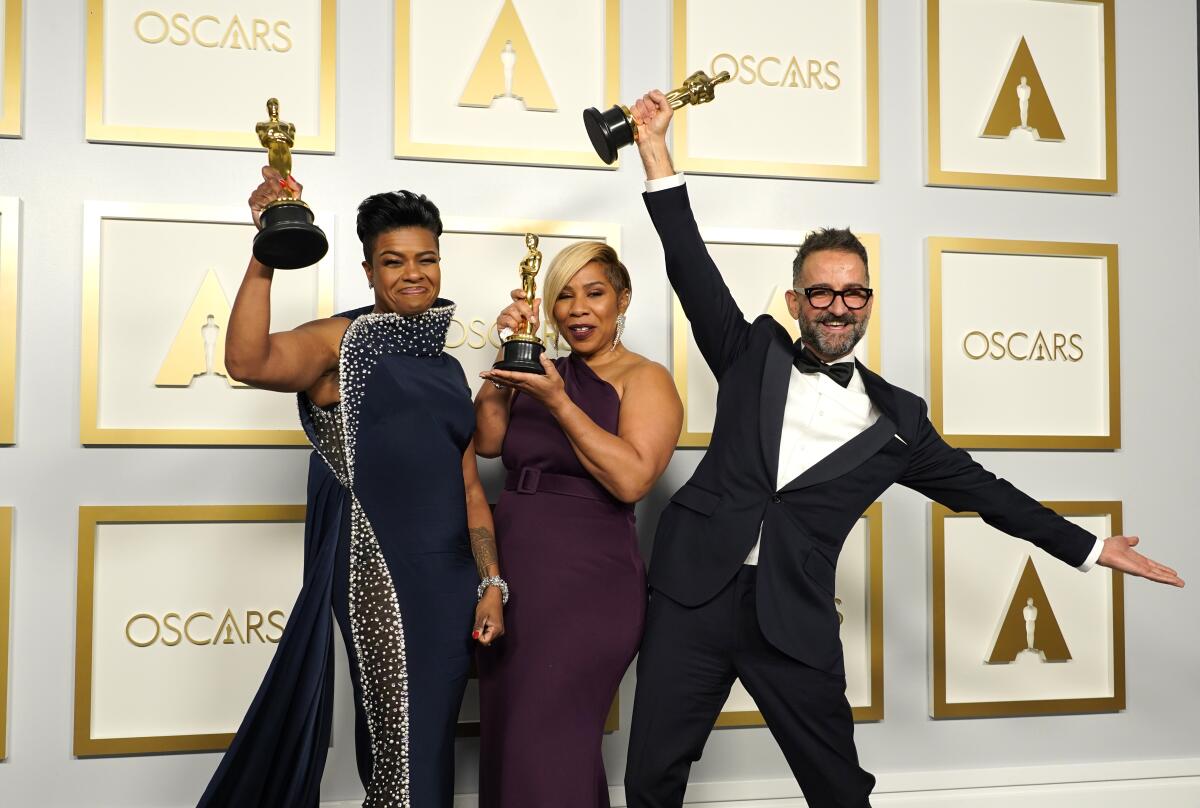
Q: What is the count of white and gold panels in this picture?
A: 15